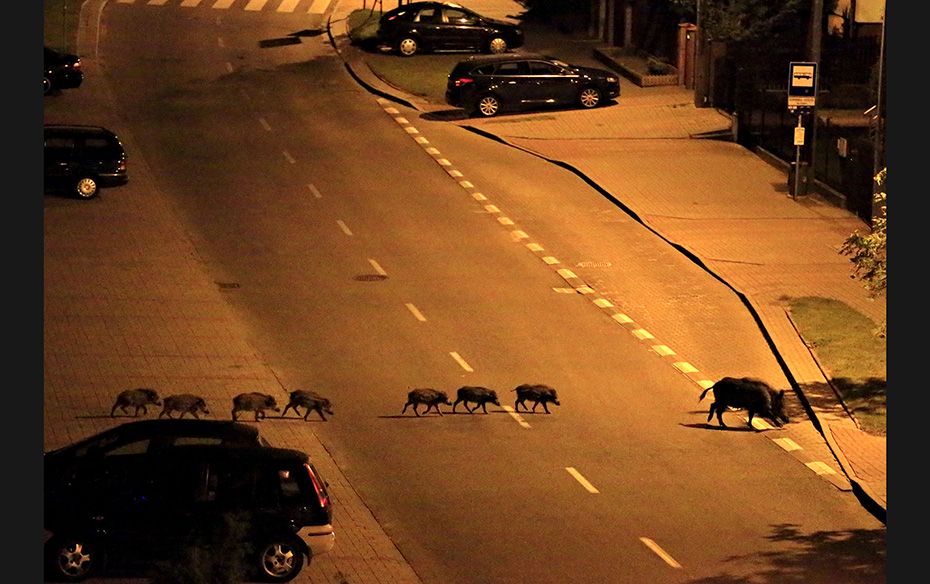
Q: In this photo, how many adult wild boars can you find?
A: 1